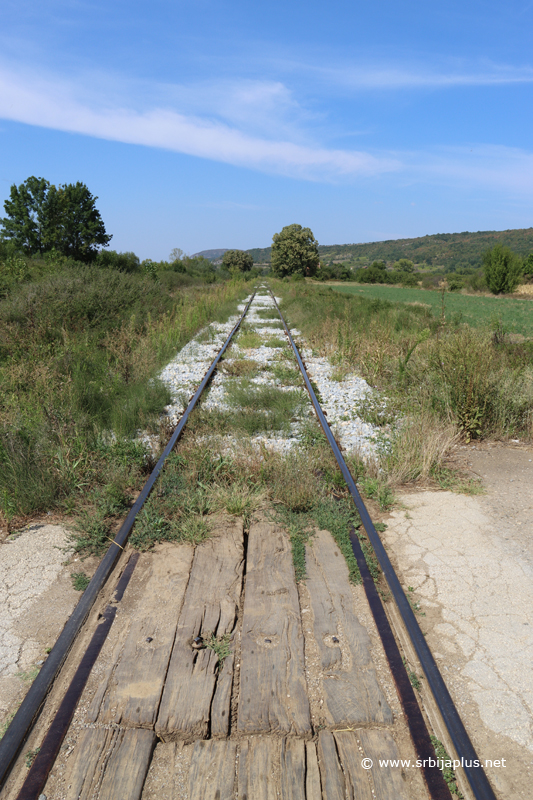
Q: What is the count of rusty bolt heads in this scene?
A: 4